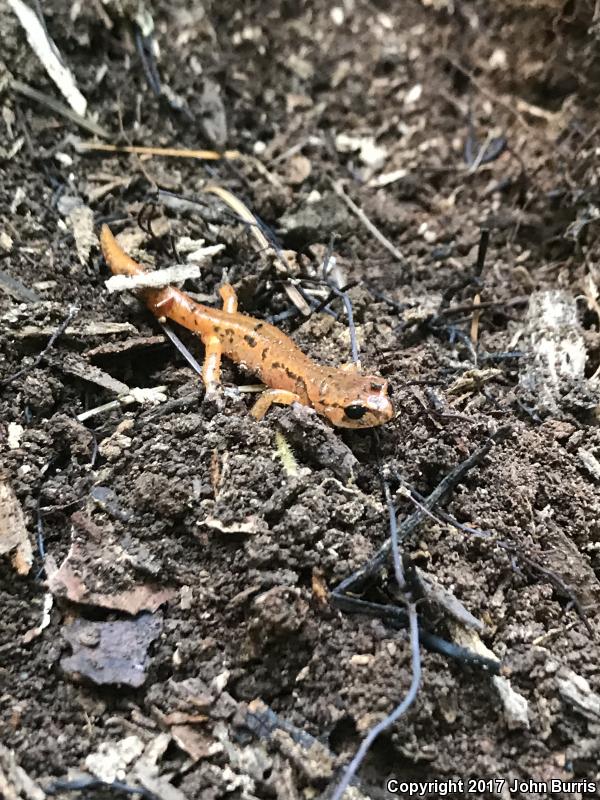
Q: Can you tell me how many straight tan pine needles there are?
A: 1